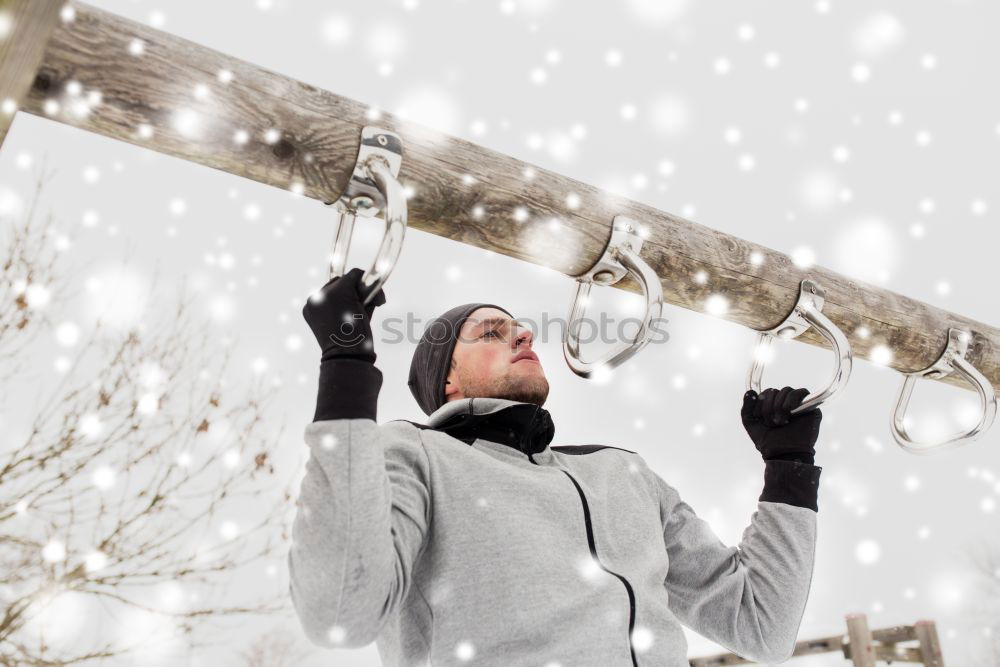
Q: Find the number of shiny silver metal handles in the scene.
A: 4